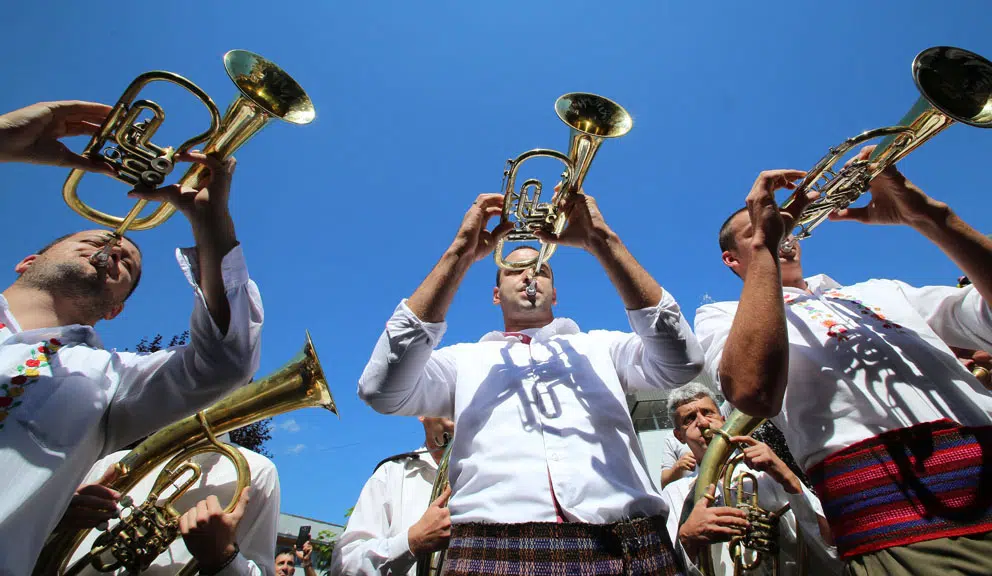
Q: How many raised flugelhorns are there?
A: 3